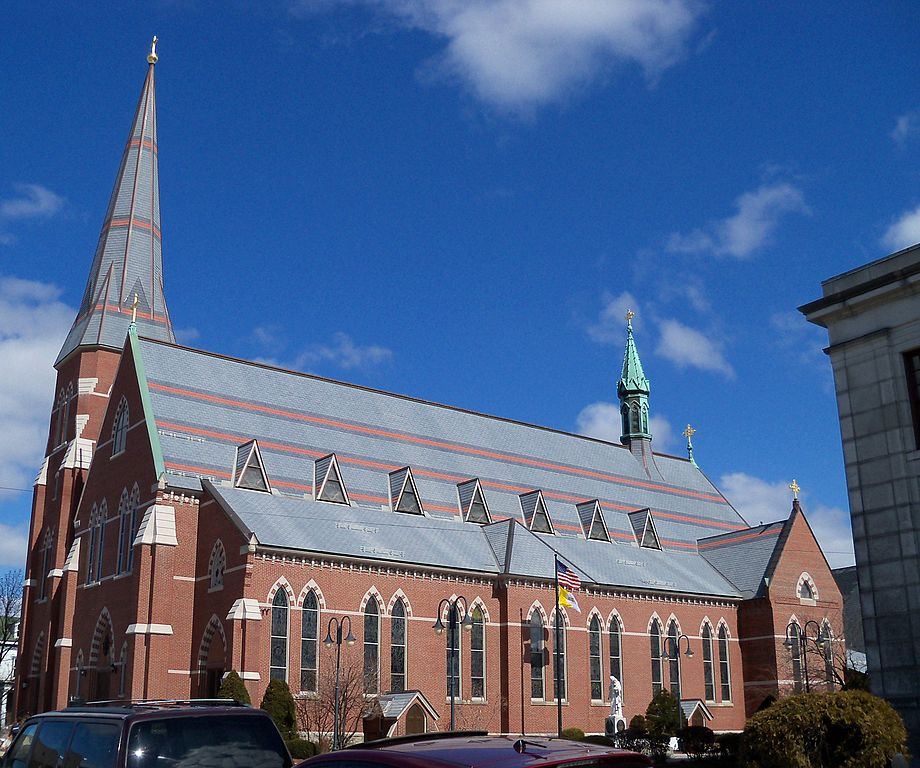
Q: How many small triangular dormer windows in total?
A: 7